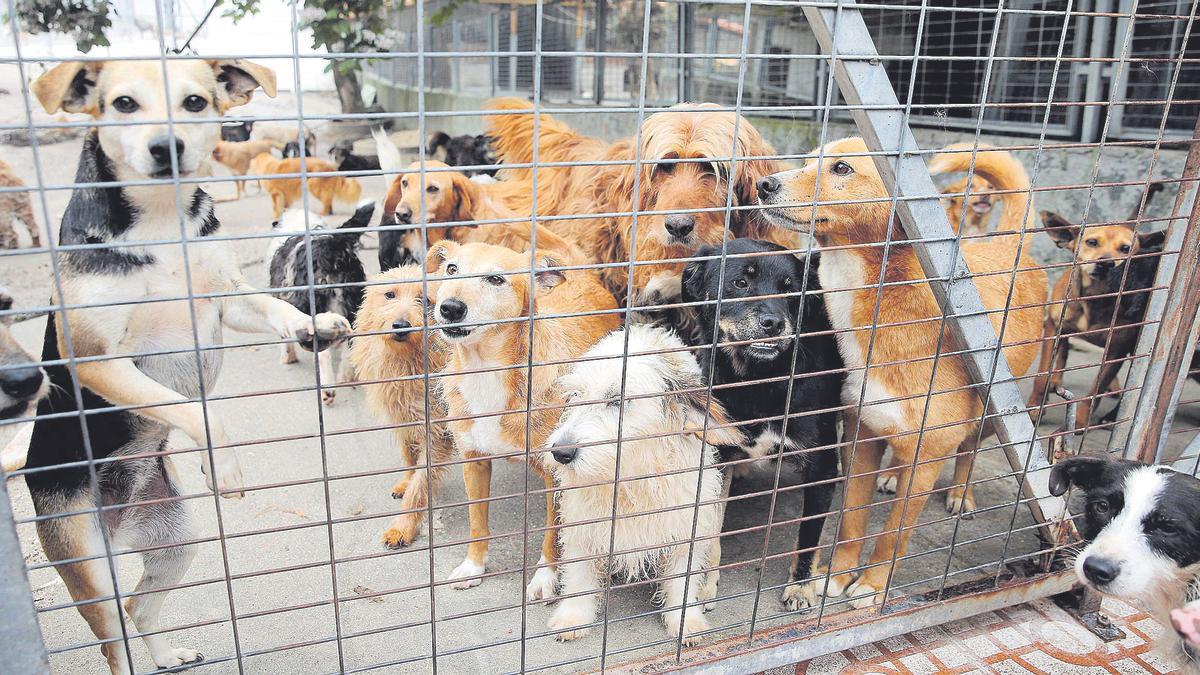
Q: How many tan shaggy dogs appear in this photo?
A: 2